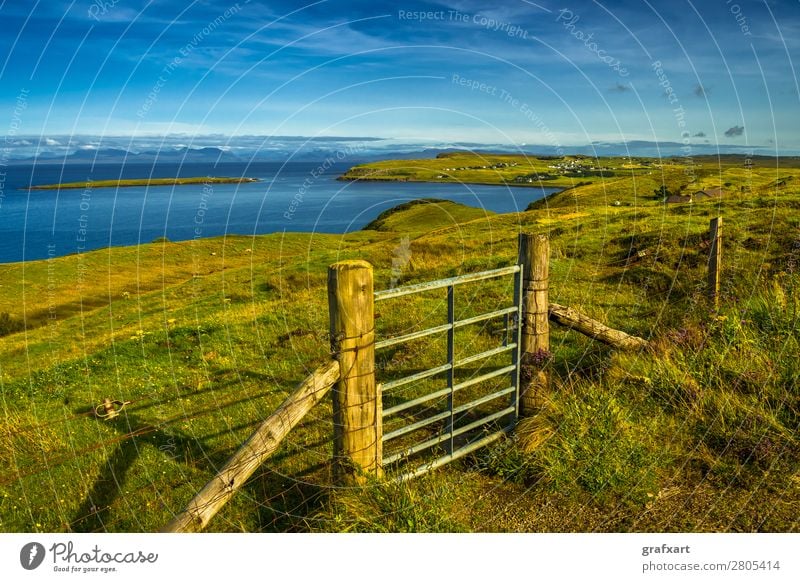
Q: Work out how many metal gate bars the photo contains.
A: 7